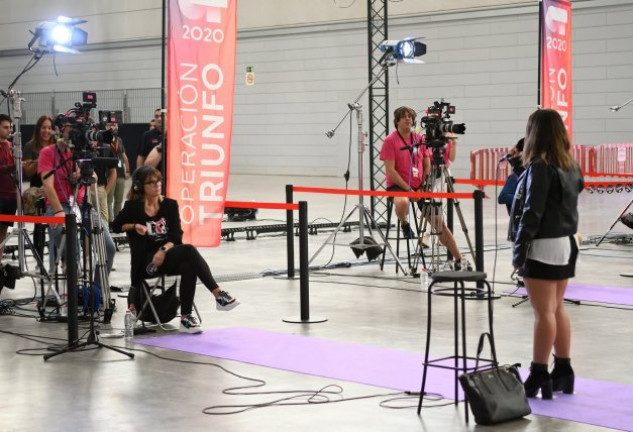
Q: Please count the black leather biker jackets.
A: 1